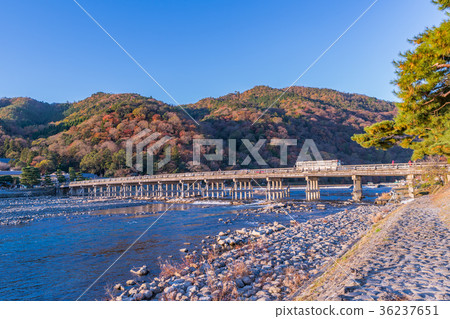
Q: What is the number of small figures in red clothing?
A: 2